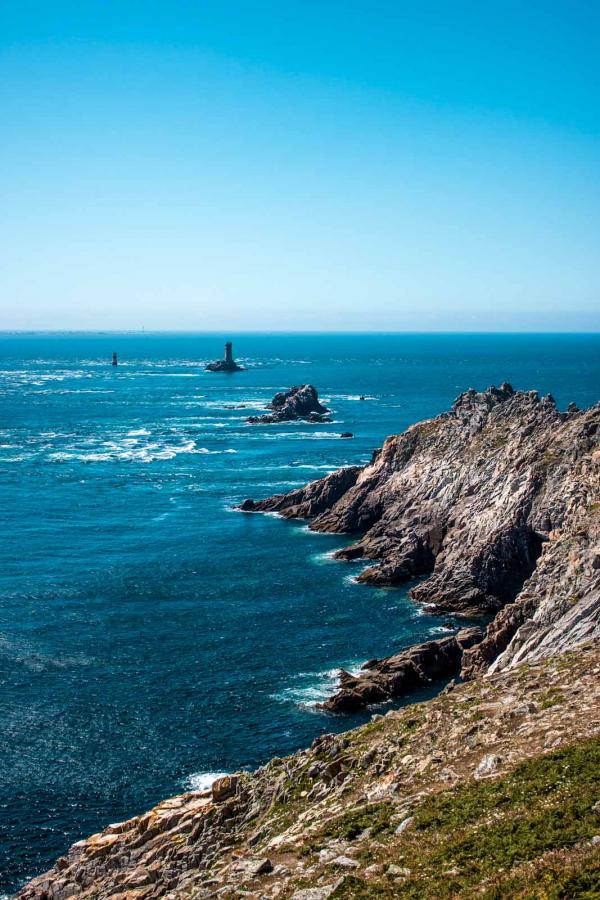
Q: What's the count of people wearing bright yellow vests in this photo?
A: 0